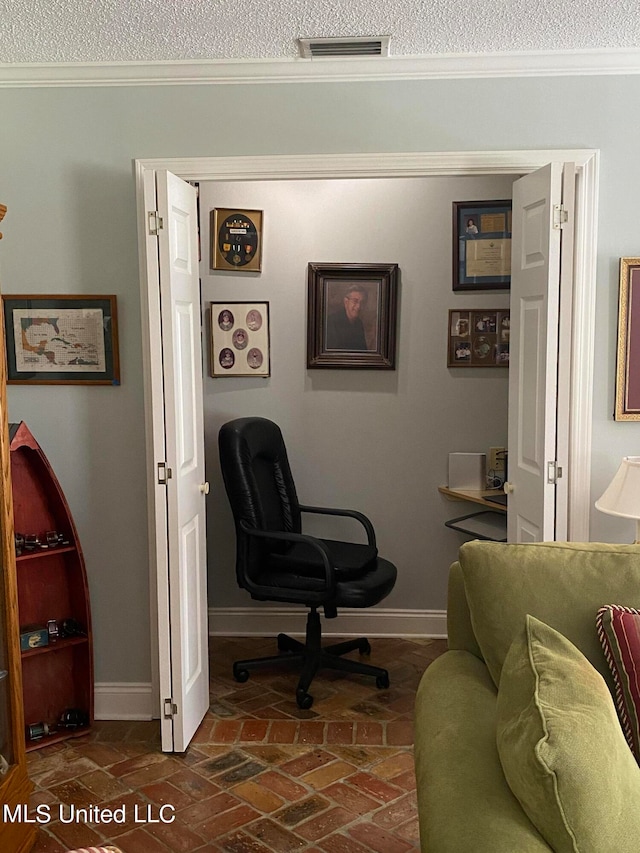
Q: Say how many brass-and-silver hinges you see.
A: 5